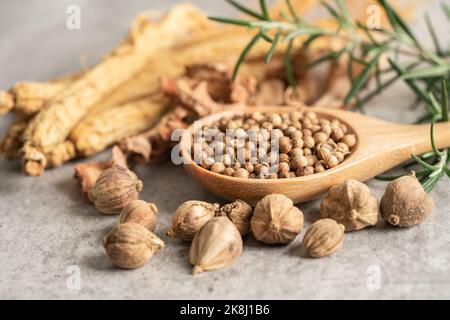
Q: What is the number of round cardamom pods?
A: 10